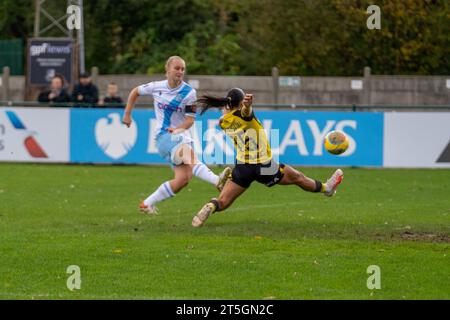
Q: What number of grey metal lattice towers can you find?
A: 1